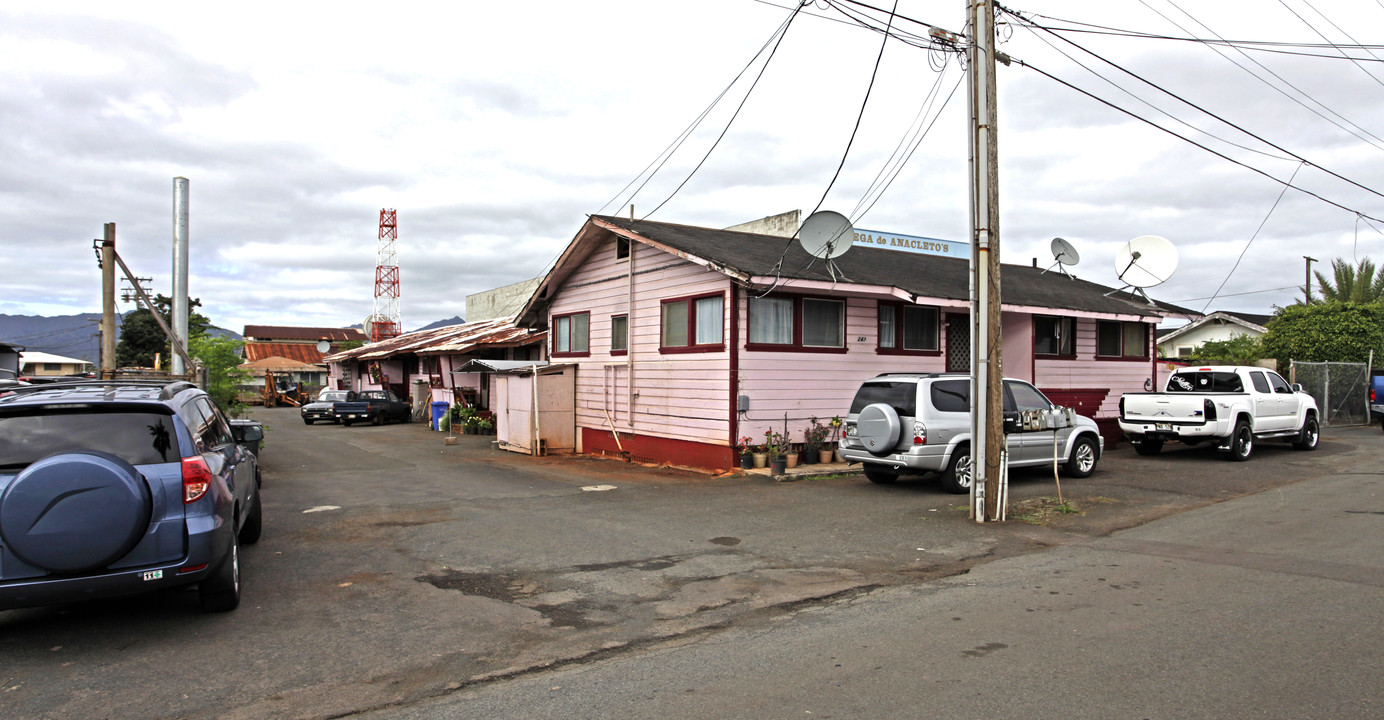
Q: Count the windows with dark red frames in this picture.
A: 7